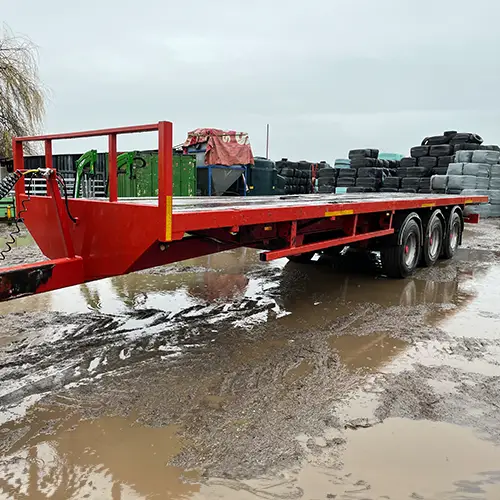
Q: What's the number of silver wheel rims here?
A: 3